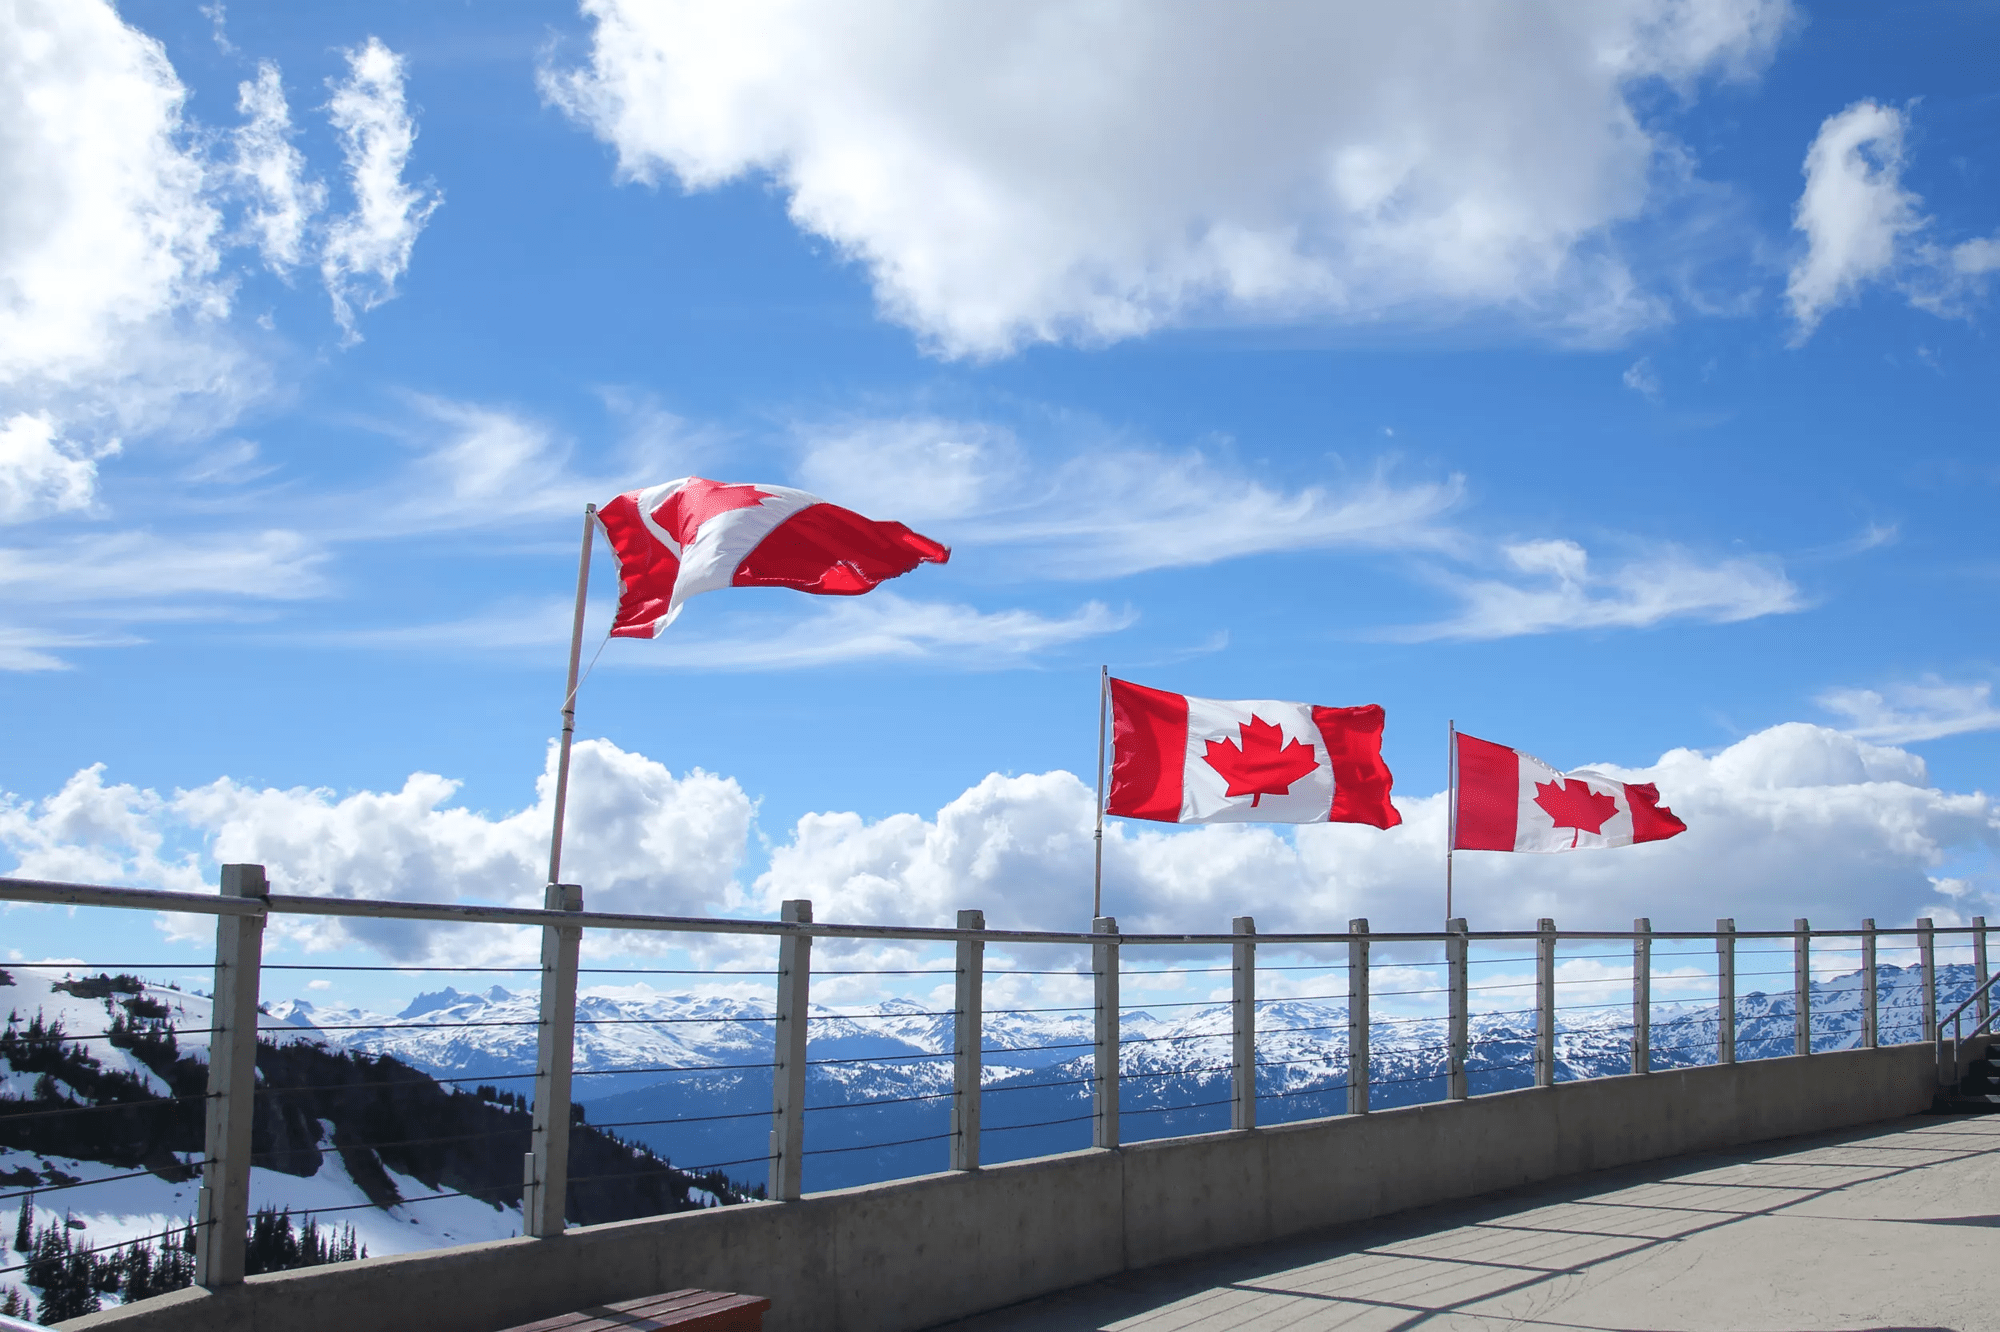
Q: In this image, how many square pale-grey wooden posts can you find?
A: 15